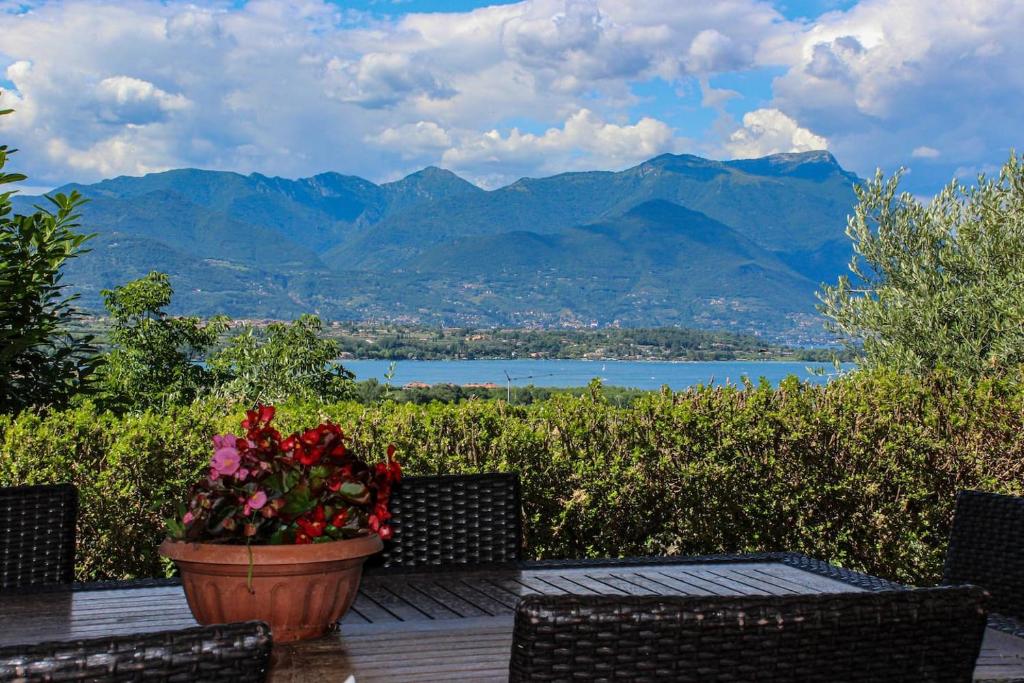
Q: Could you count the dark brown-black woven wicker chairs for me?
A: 5